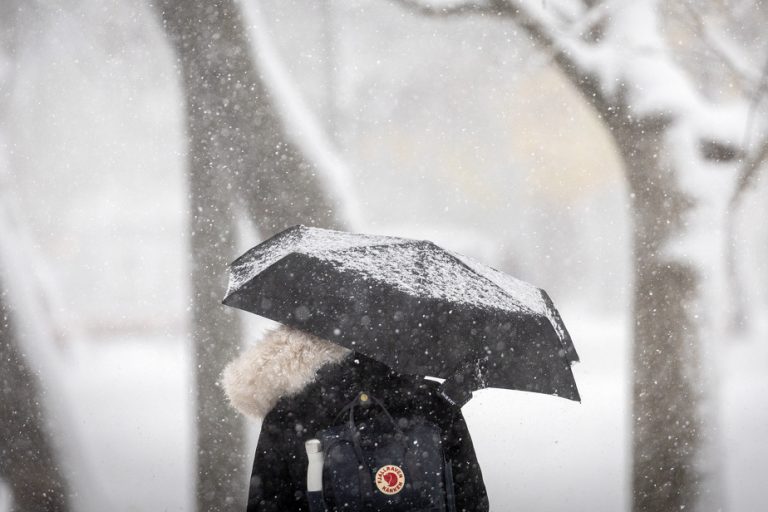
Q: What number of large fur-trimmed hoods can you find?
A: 1